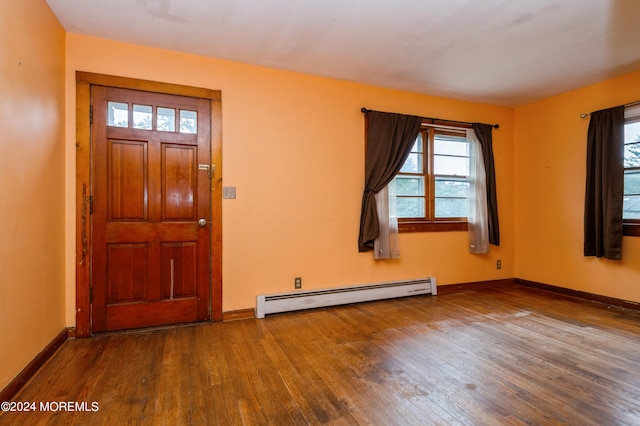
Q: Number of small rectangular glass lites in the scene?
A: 4